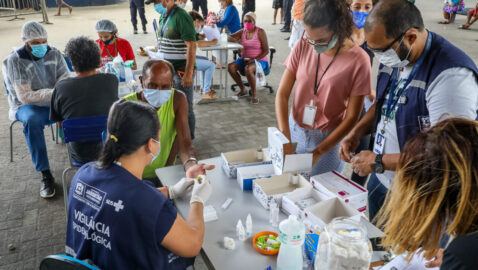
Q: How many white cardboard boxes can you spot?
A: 7